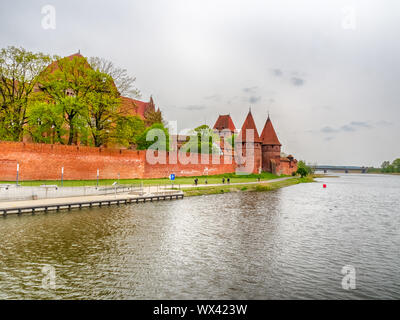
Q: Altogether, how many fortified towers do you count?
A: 3